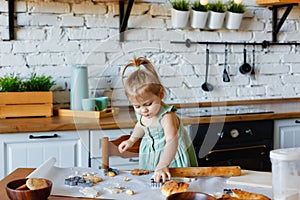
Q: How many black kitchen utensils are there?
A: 4